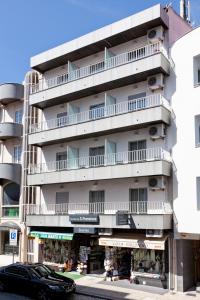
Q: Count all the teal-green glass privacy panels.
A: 6